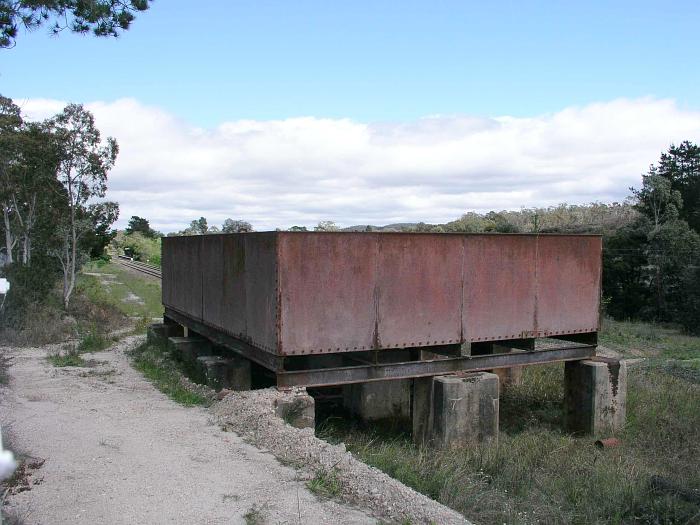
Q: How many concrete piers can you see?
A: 8